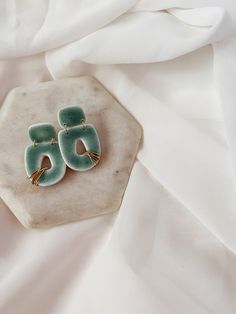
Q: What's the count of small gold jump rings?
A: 4